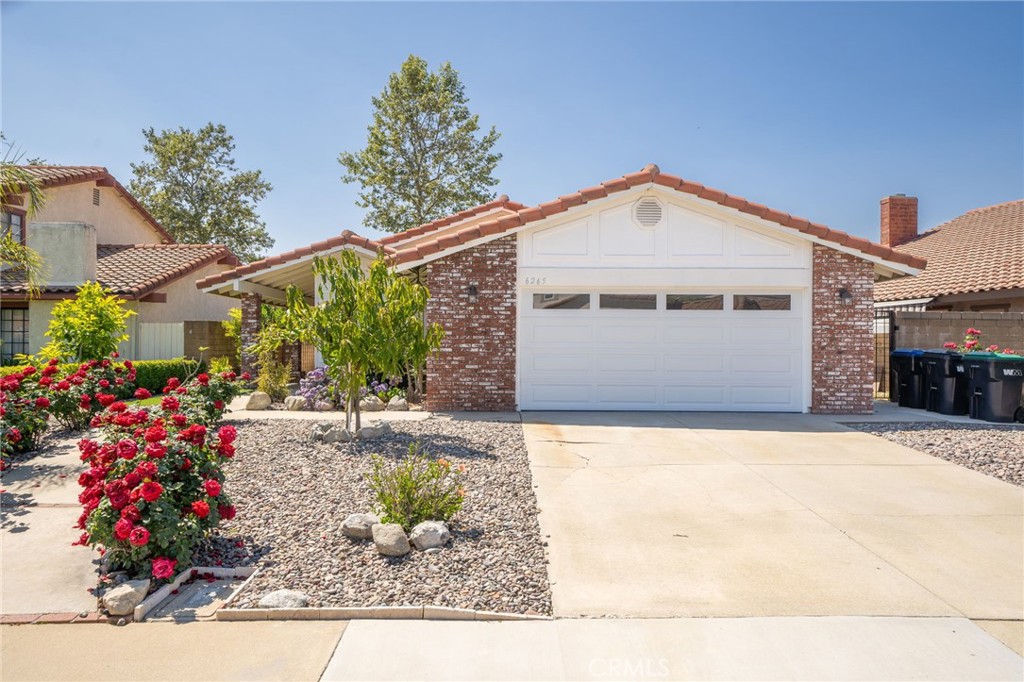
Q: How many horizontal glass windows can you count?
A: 4